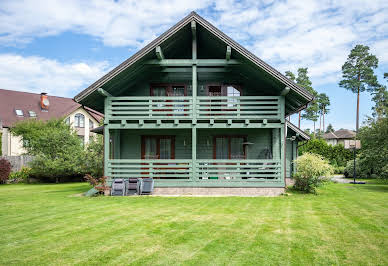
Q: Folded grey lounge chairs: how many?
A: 3